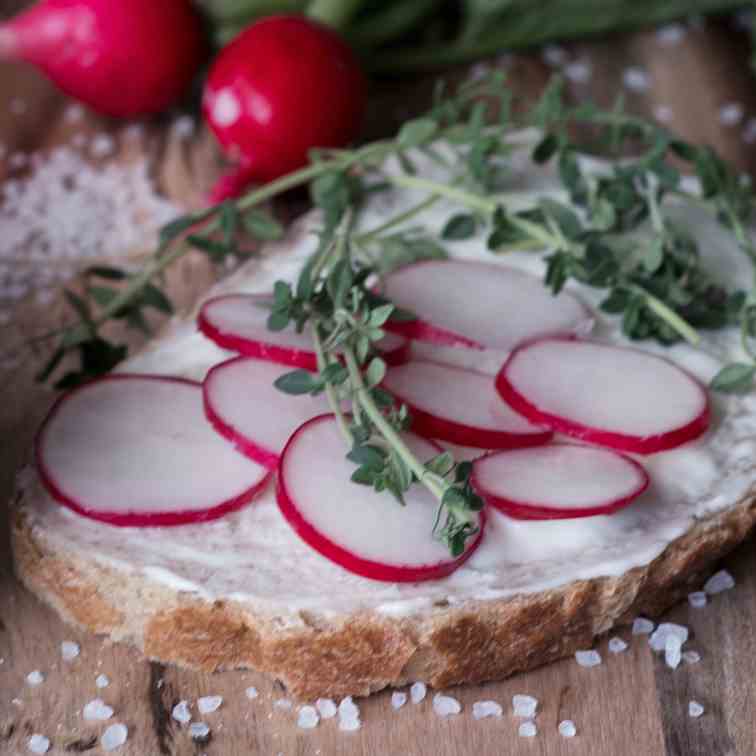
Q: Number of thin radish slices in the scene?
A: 8